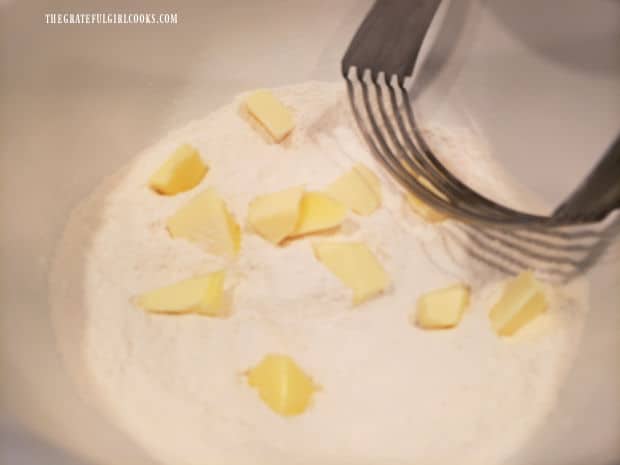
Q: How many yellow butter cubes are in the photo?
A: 12